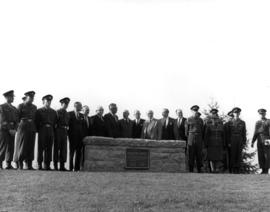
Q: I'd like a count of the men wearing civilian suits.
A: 9